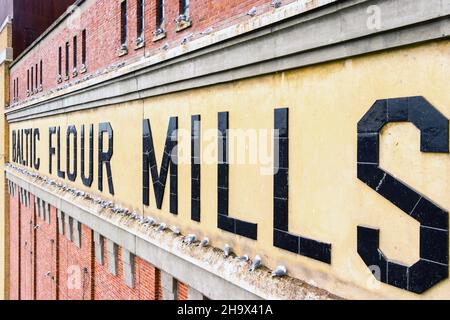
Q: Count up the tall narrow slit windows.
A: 14